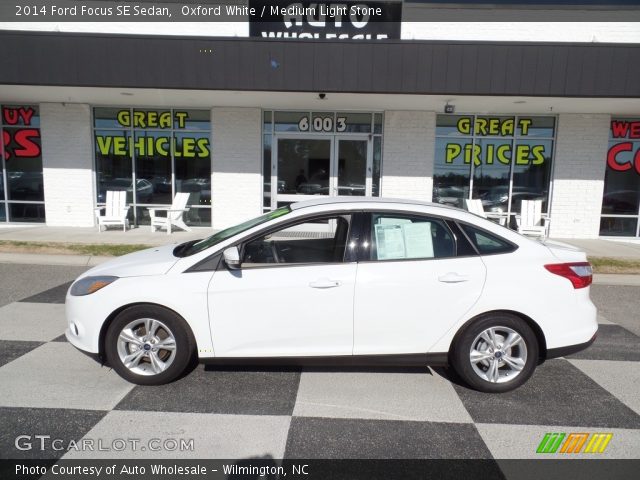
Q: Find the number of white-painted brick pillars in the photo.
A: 4